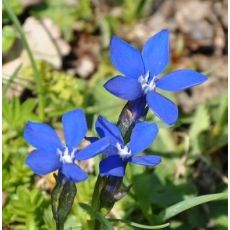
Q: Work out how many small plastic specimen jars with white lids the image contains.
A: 0